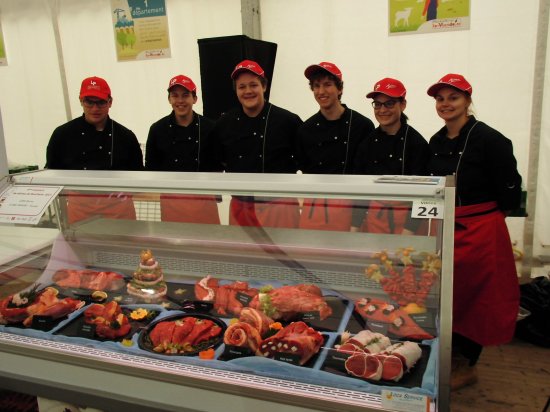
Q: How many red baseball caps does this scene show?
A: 6